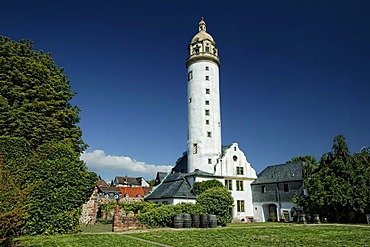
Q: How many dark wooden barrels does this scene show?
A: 5